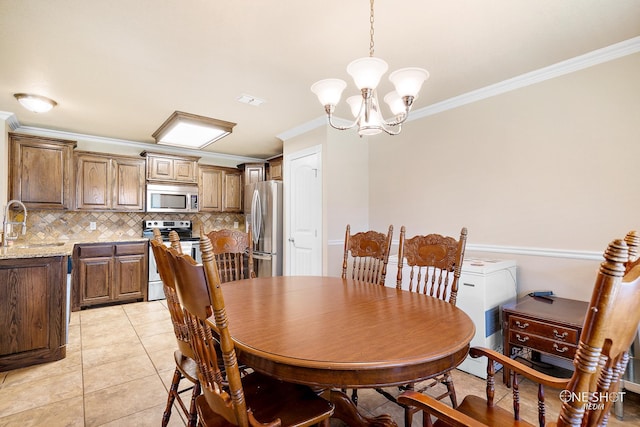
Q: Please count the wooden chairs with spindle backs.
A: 6